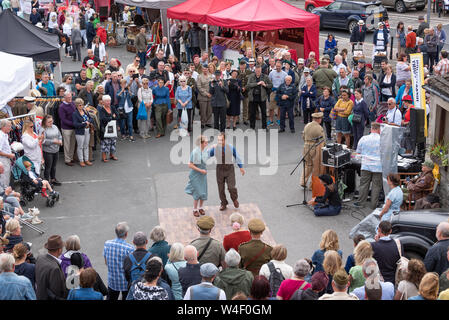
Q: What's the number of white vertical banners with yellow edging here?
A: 1